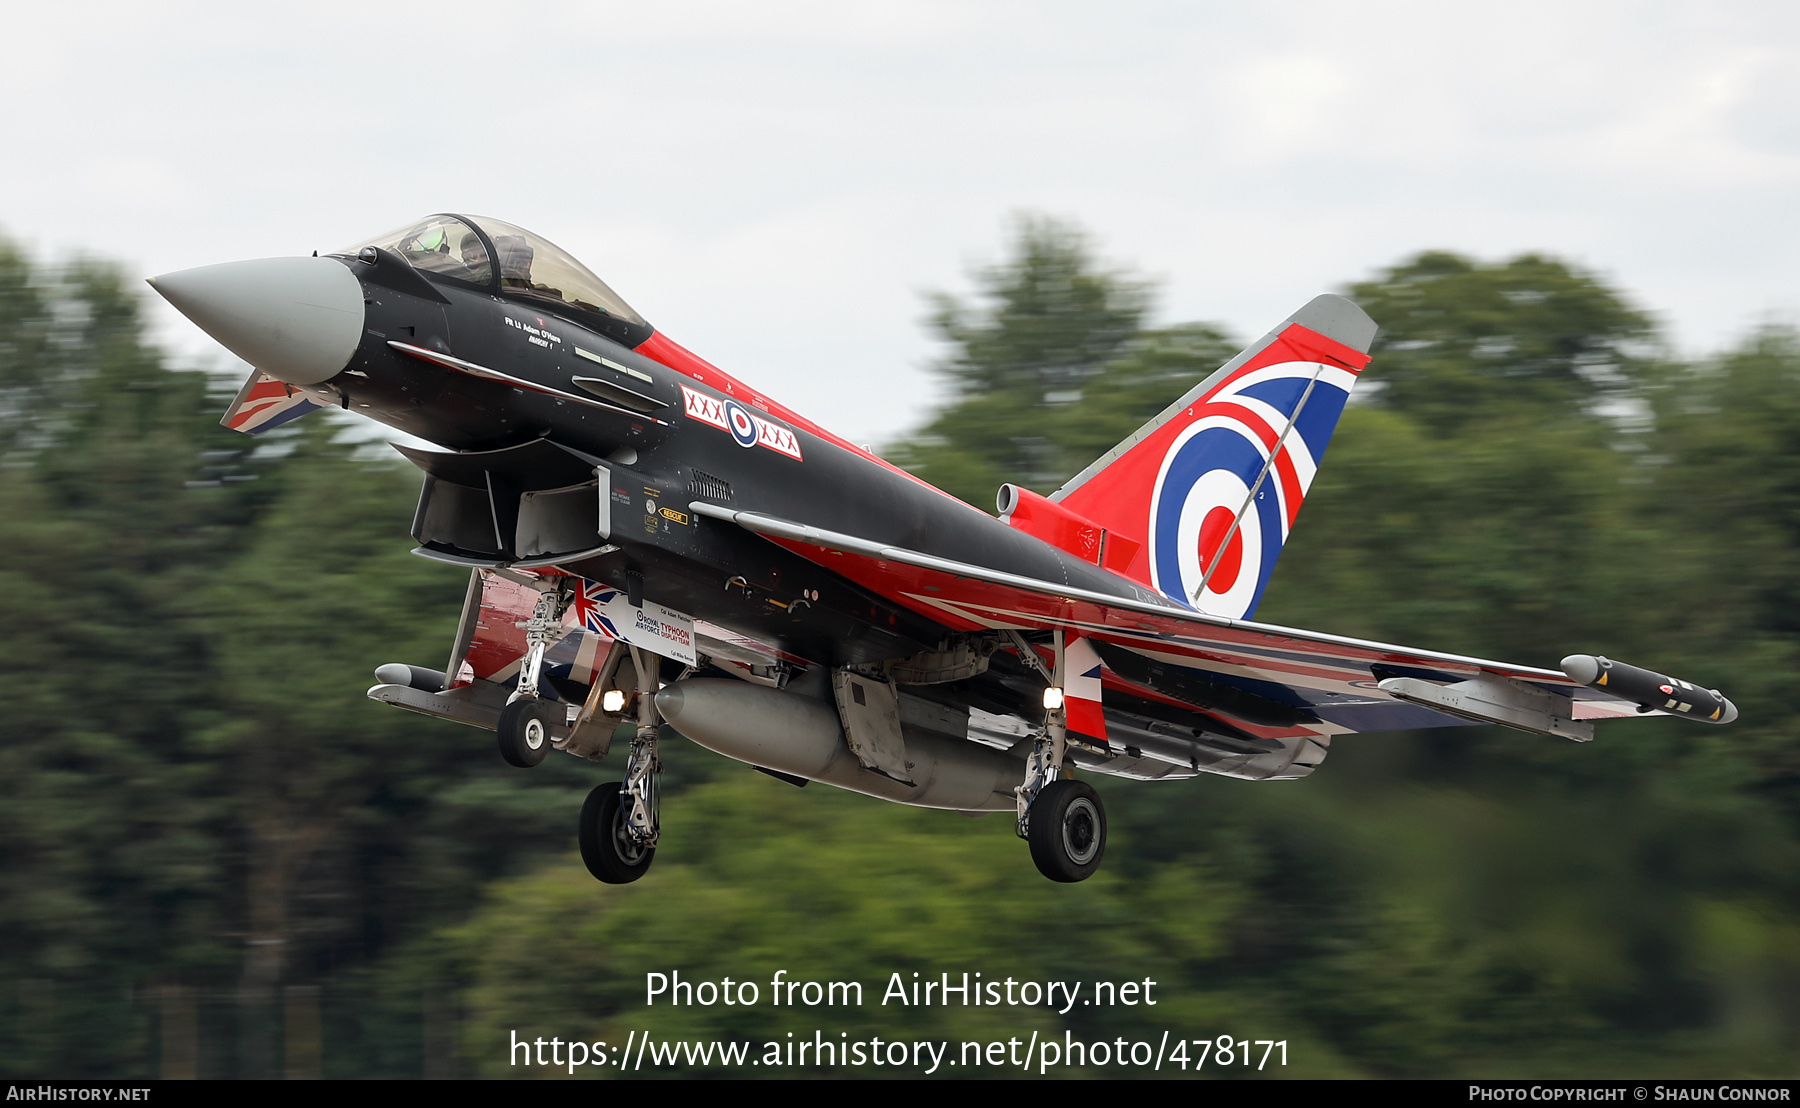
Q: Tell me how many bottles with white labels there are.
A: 0